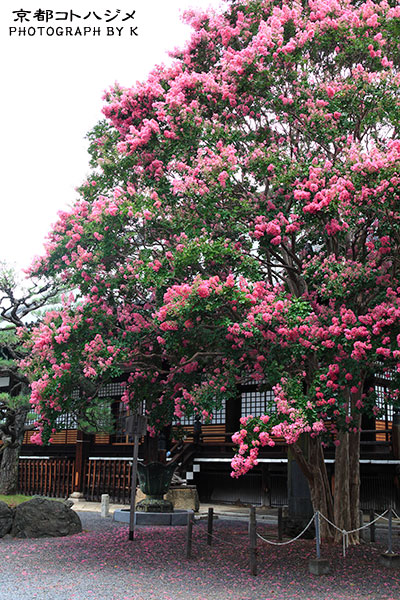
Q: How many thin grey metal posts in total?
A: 2